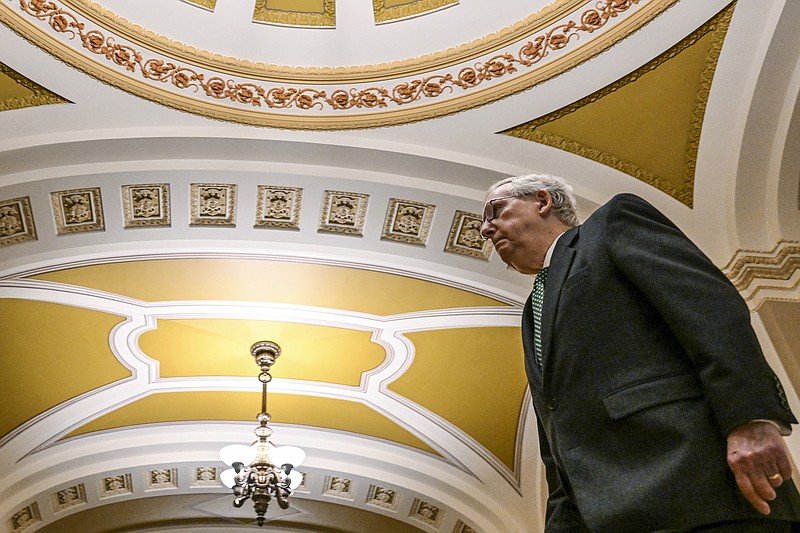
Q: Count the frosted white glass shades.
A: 4